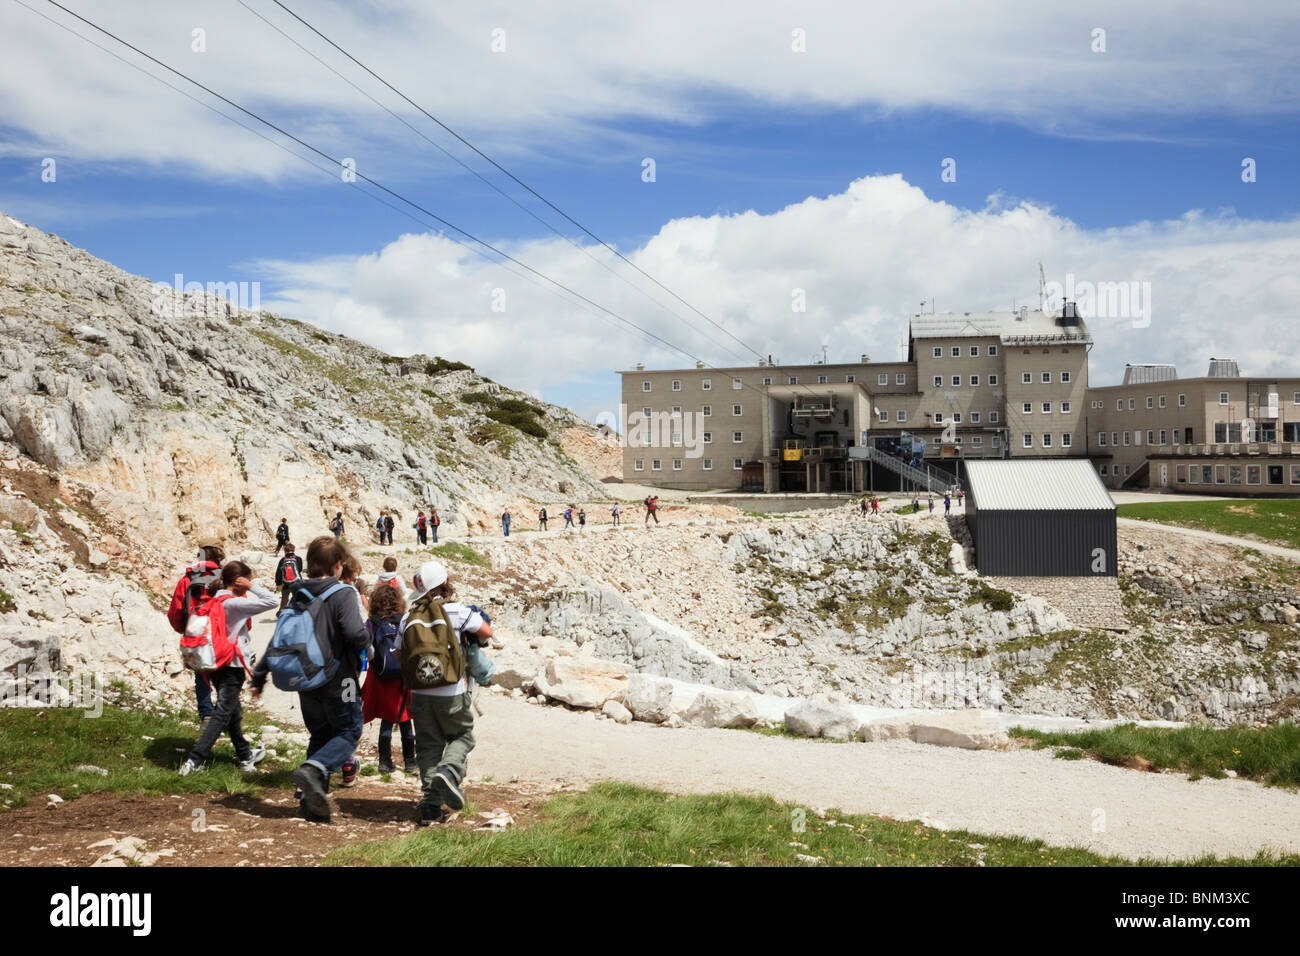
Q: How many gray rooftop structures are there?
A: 2